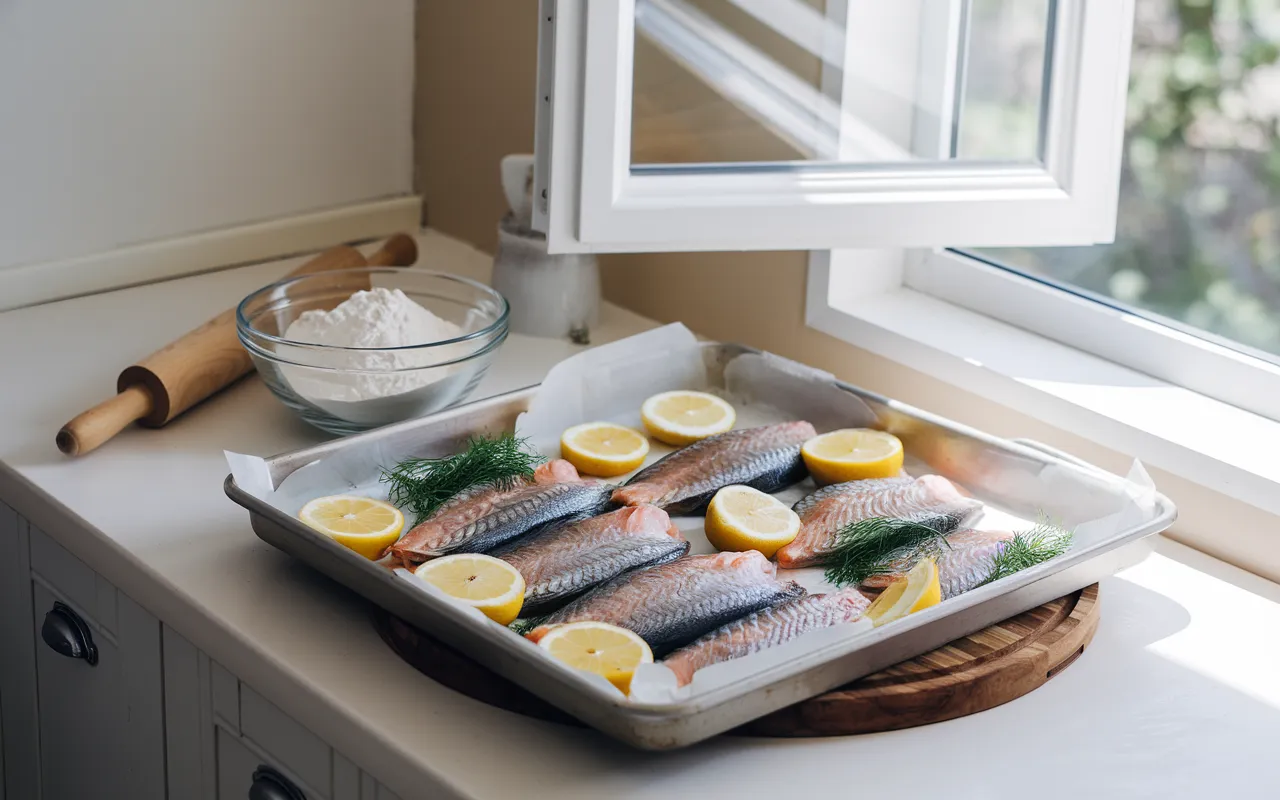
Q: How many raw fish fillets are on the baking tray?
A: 7